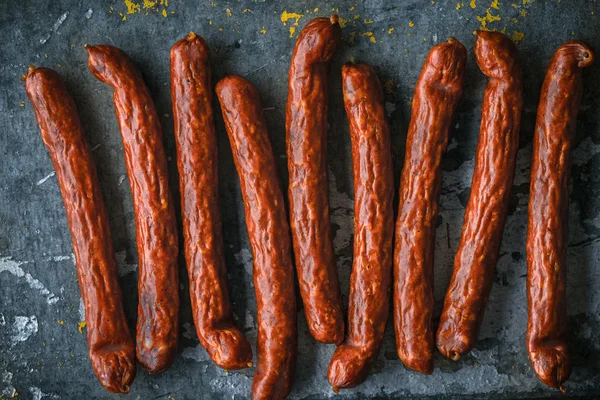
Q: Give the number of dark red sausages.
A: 9